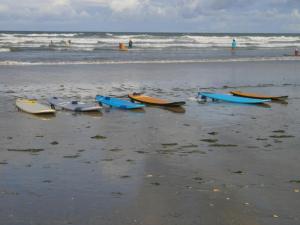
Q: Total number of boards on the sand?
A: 6